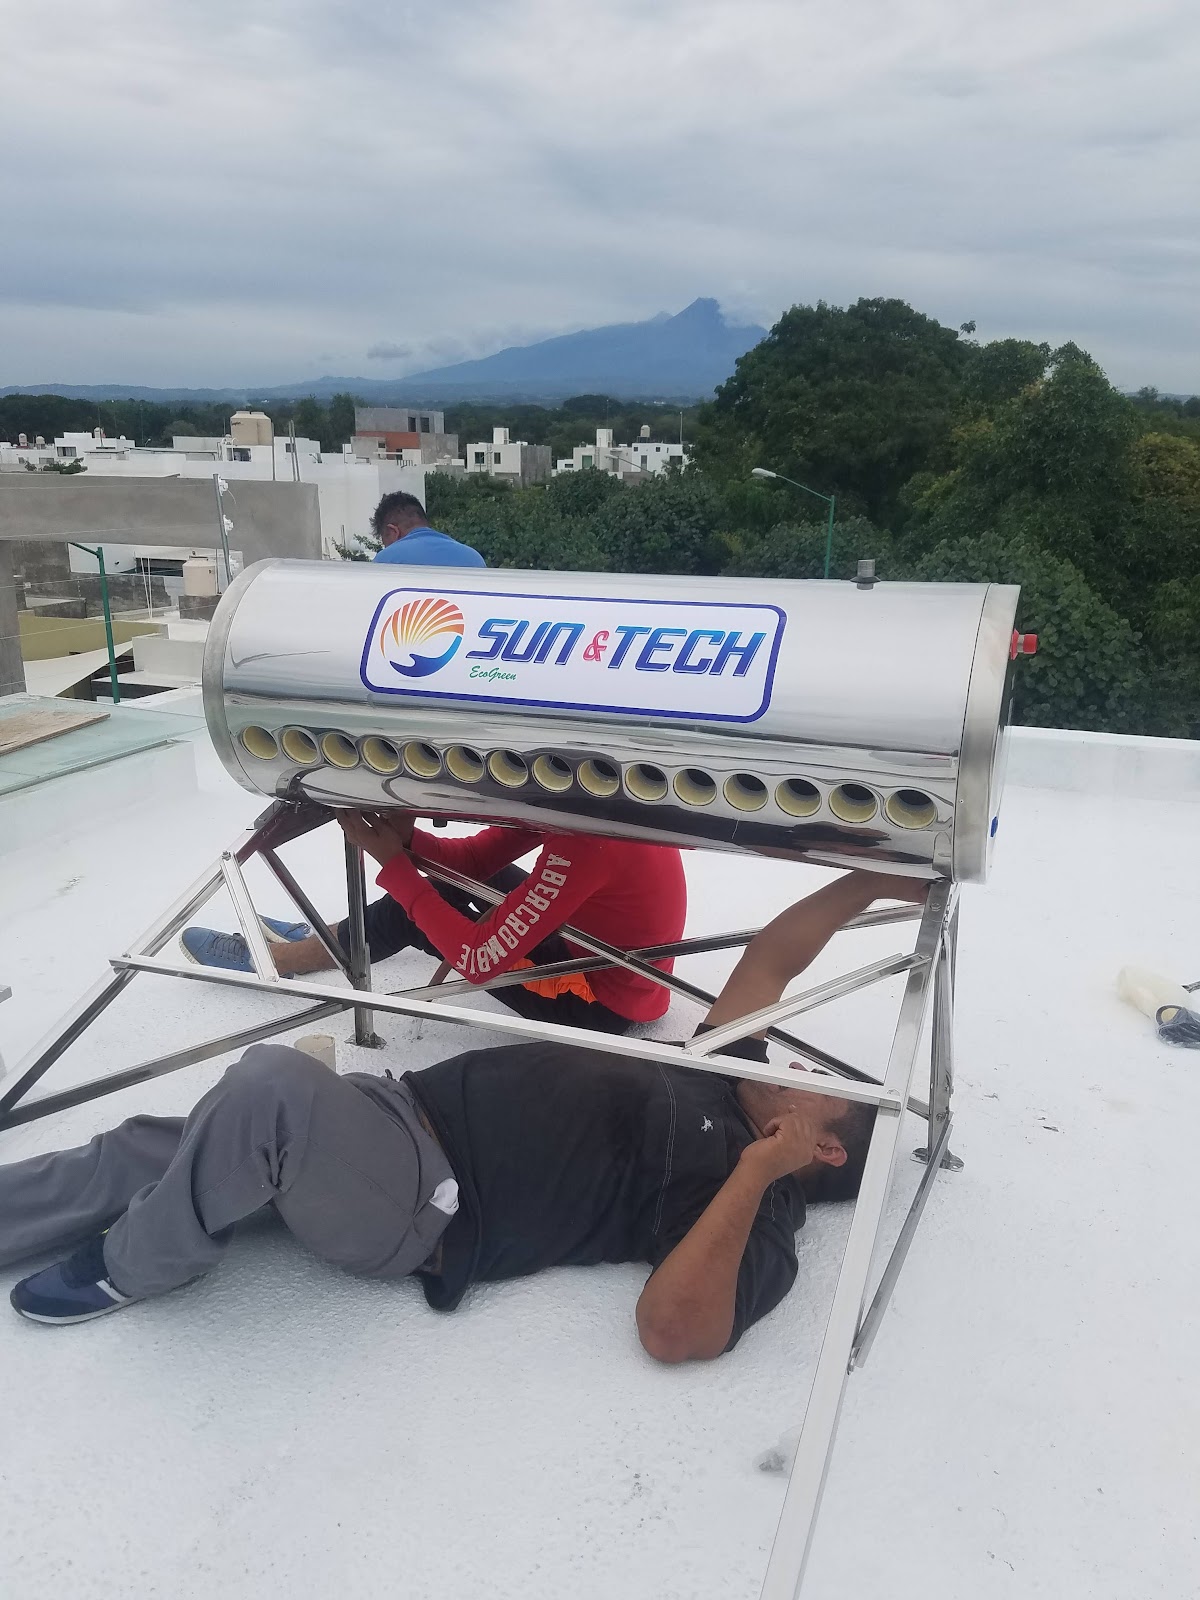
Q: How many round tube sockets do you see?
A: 15